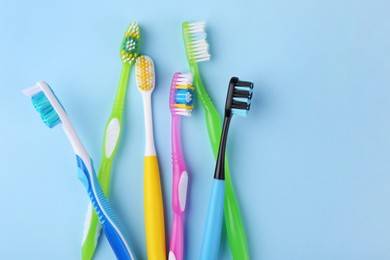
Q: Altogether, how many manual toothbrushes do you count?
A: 6